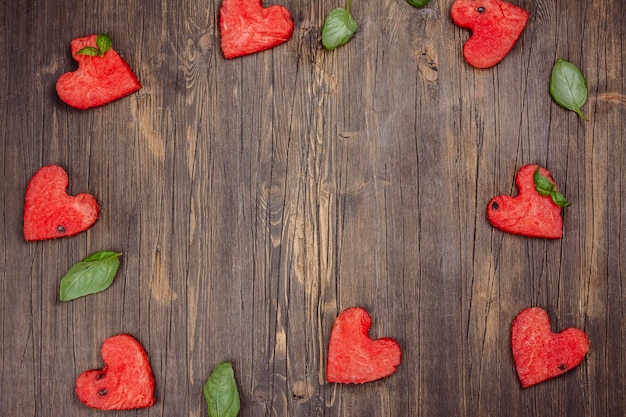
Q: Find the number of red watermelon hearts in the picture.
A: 8